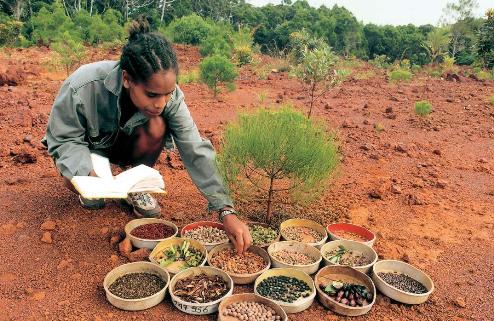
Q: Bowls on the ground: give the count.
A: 15